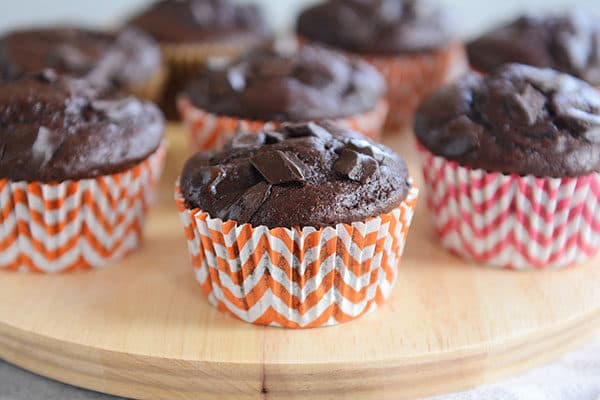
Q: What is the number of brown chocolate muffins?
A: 8